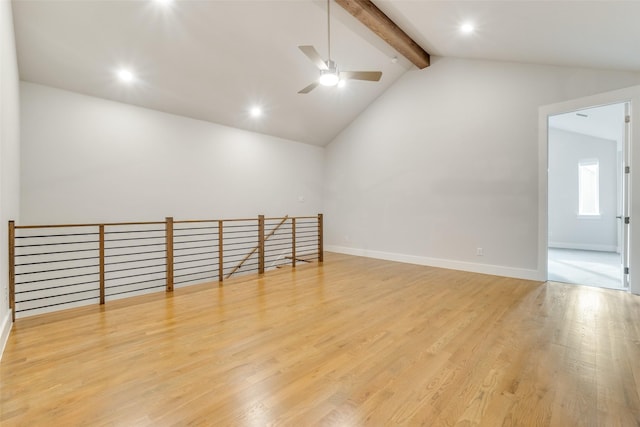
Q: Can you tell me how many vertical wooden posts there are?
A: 7